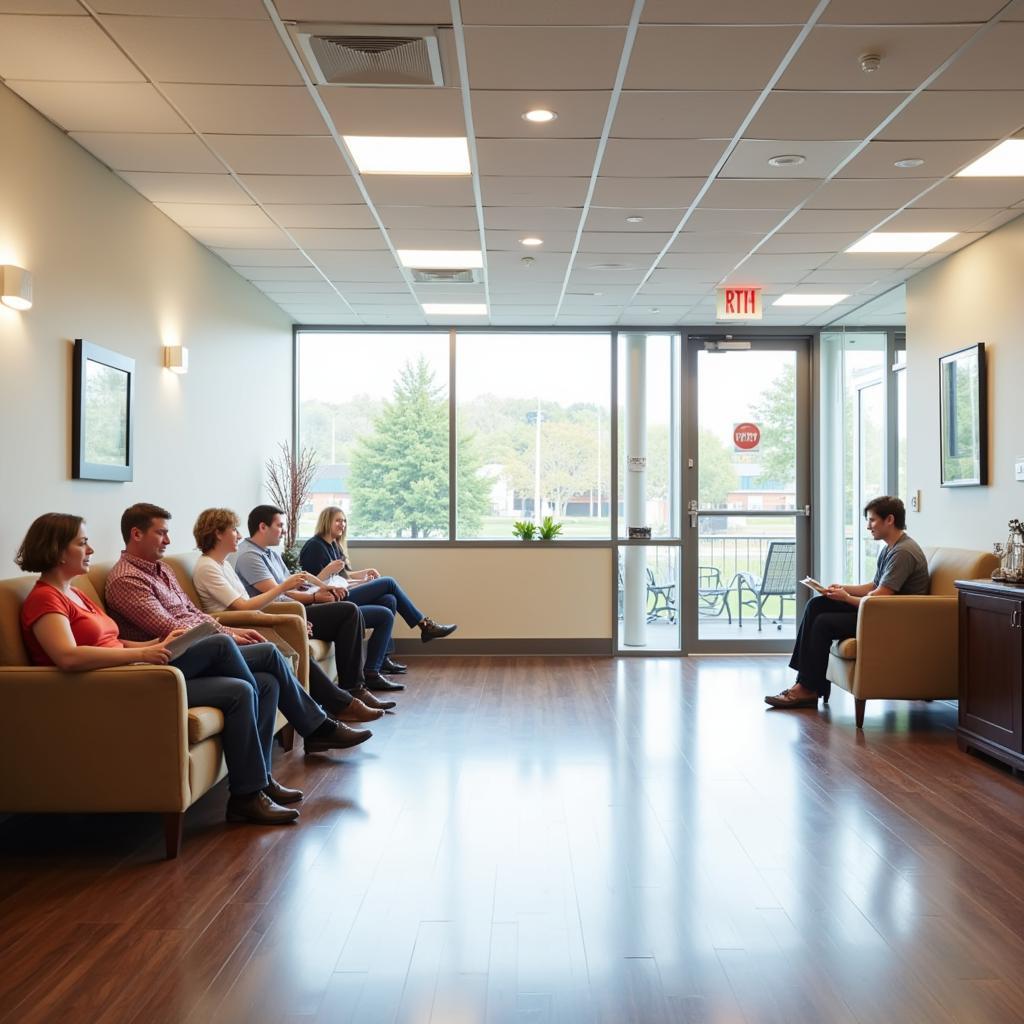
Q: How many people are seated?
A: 6